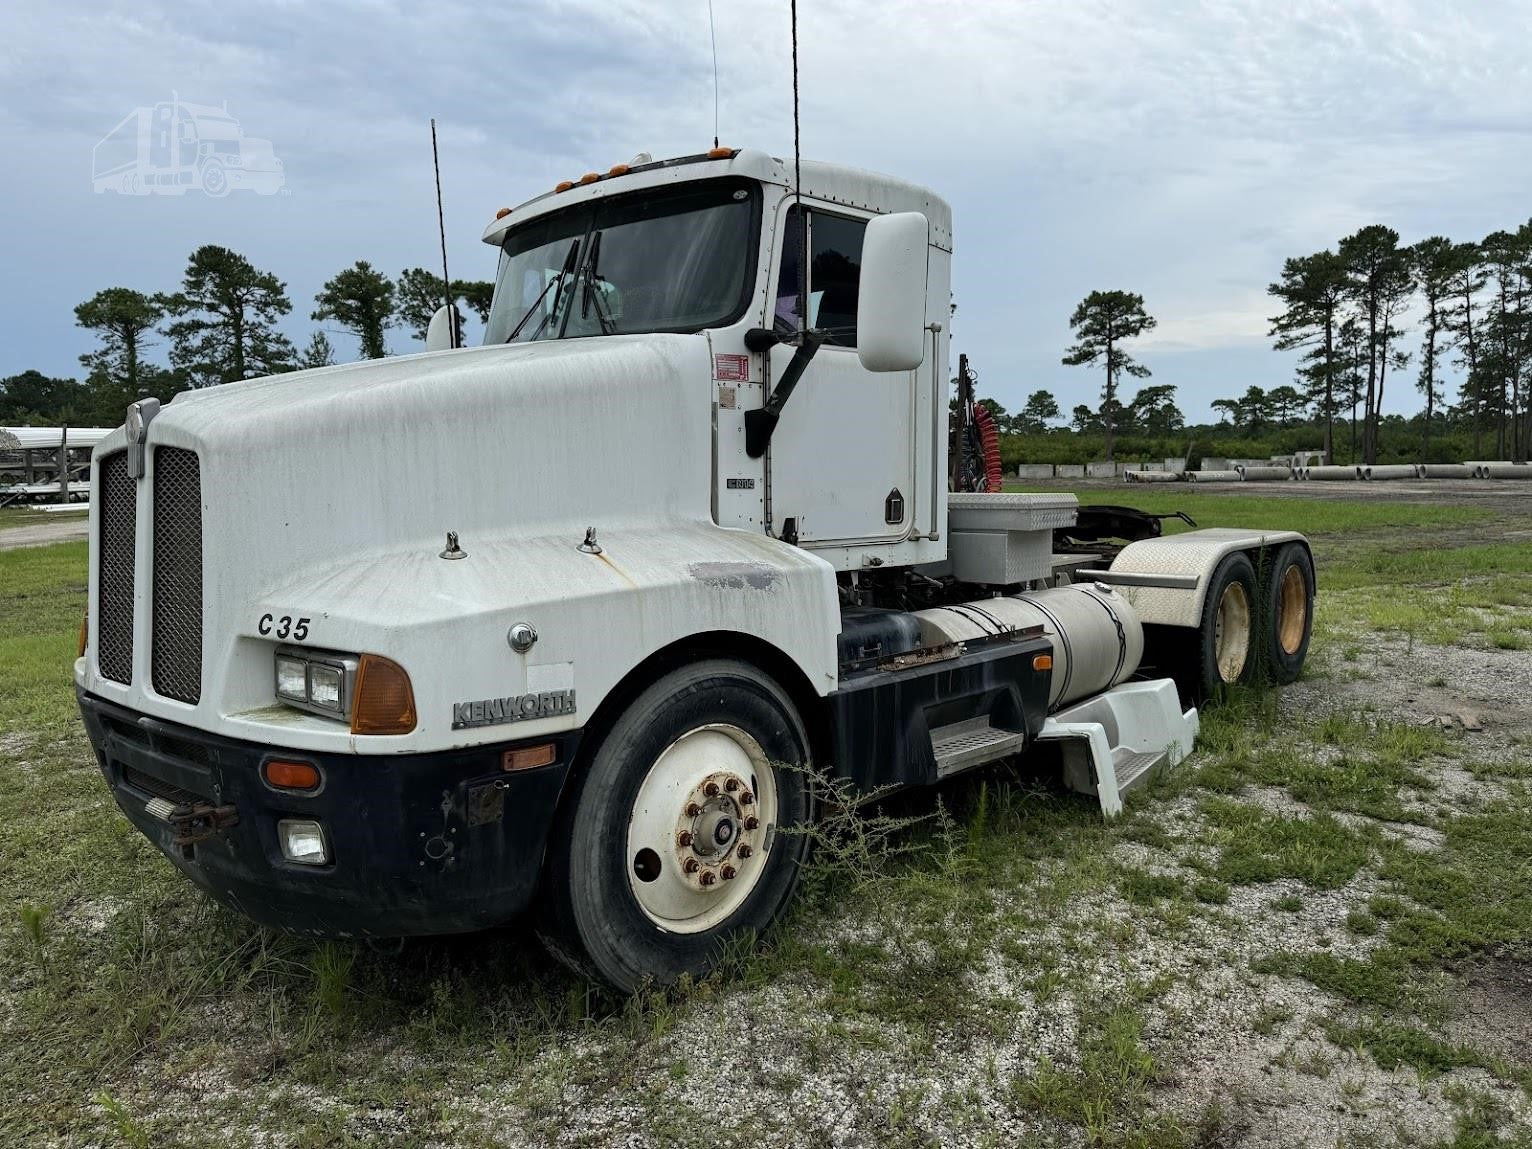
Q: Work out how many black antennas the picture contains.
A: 2